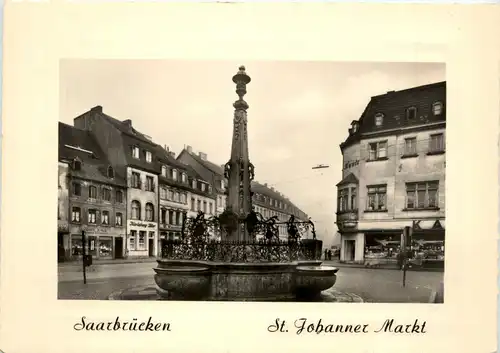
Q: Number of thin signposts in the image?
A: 2